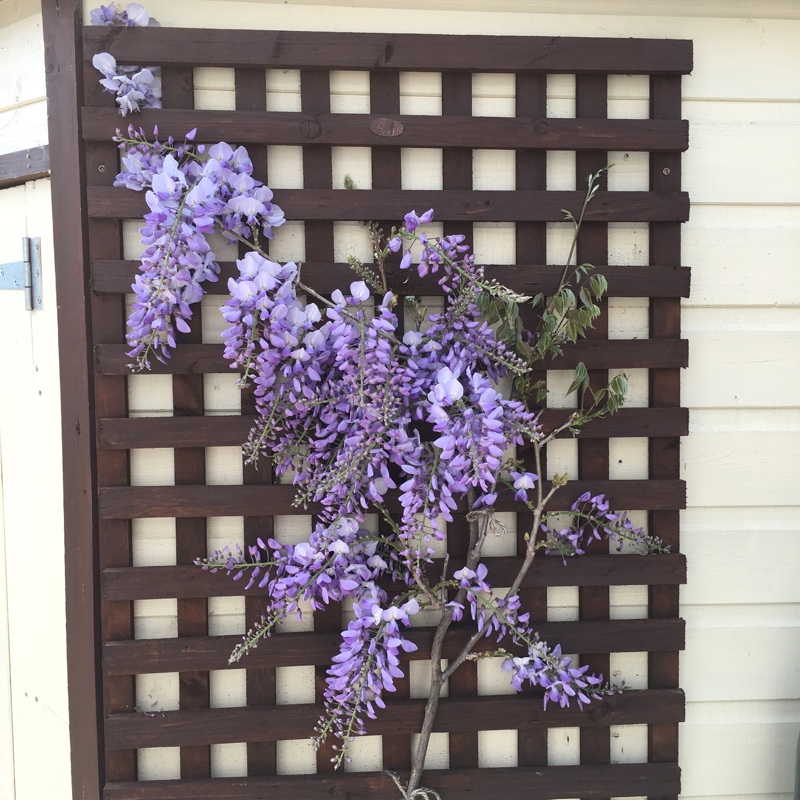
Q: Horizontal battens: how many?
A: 11